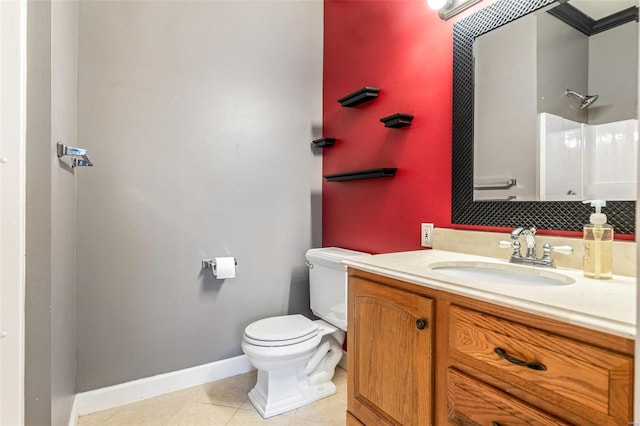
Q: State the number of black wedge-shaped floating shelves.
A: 4